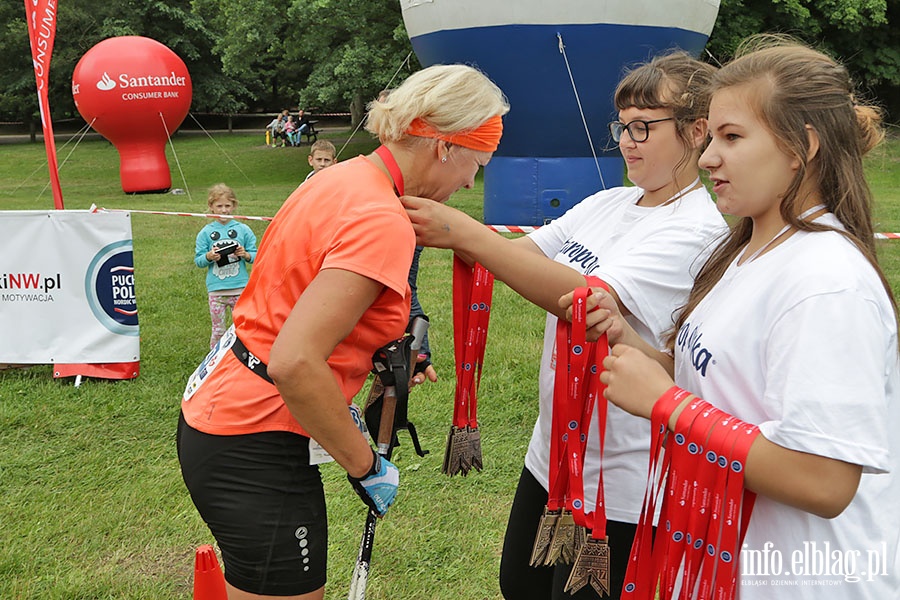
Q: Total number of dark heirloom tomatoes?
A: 0